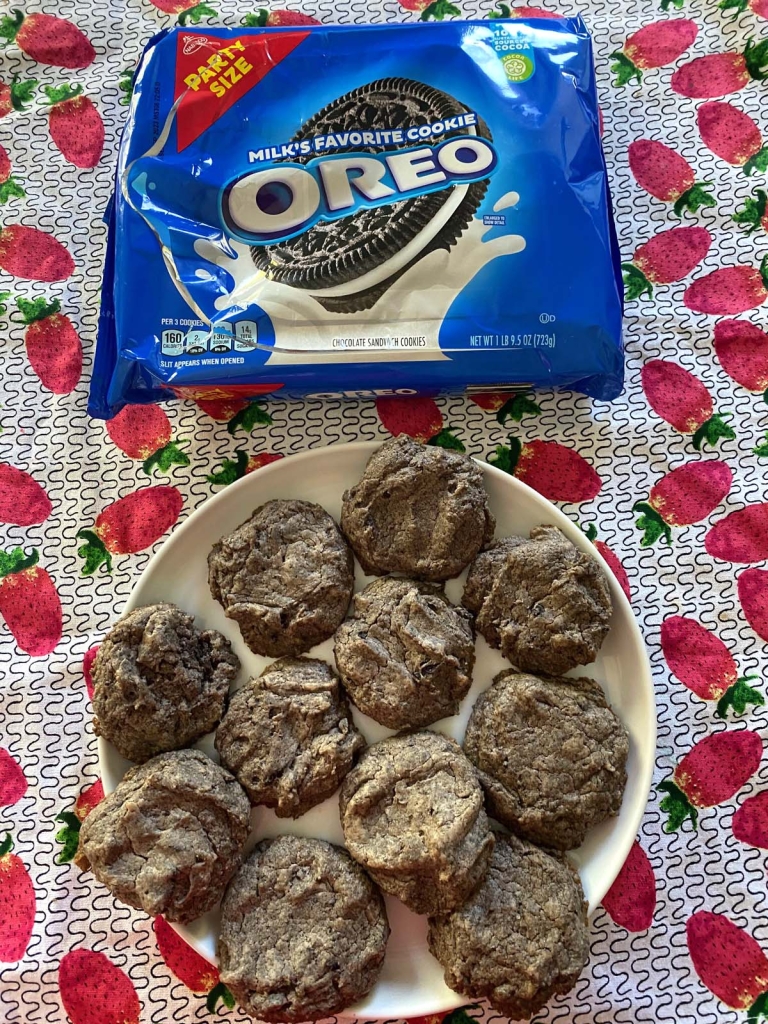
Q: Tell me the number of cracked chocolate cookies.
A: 11